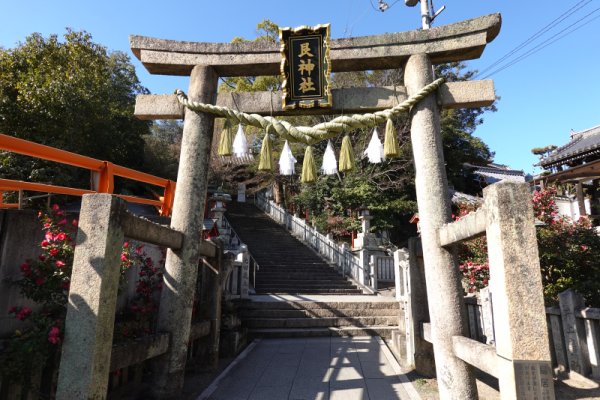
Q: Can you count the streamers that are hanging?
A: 9